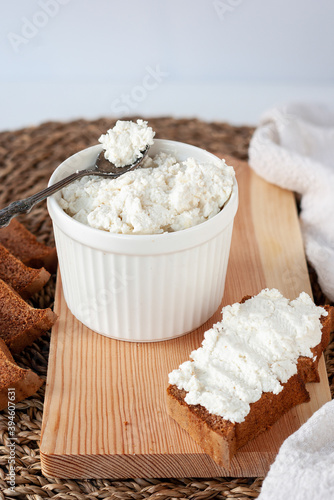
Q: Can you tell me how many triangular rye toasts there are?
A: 4